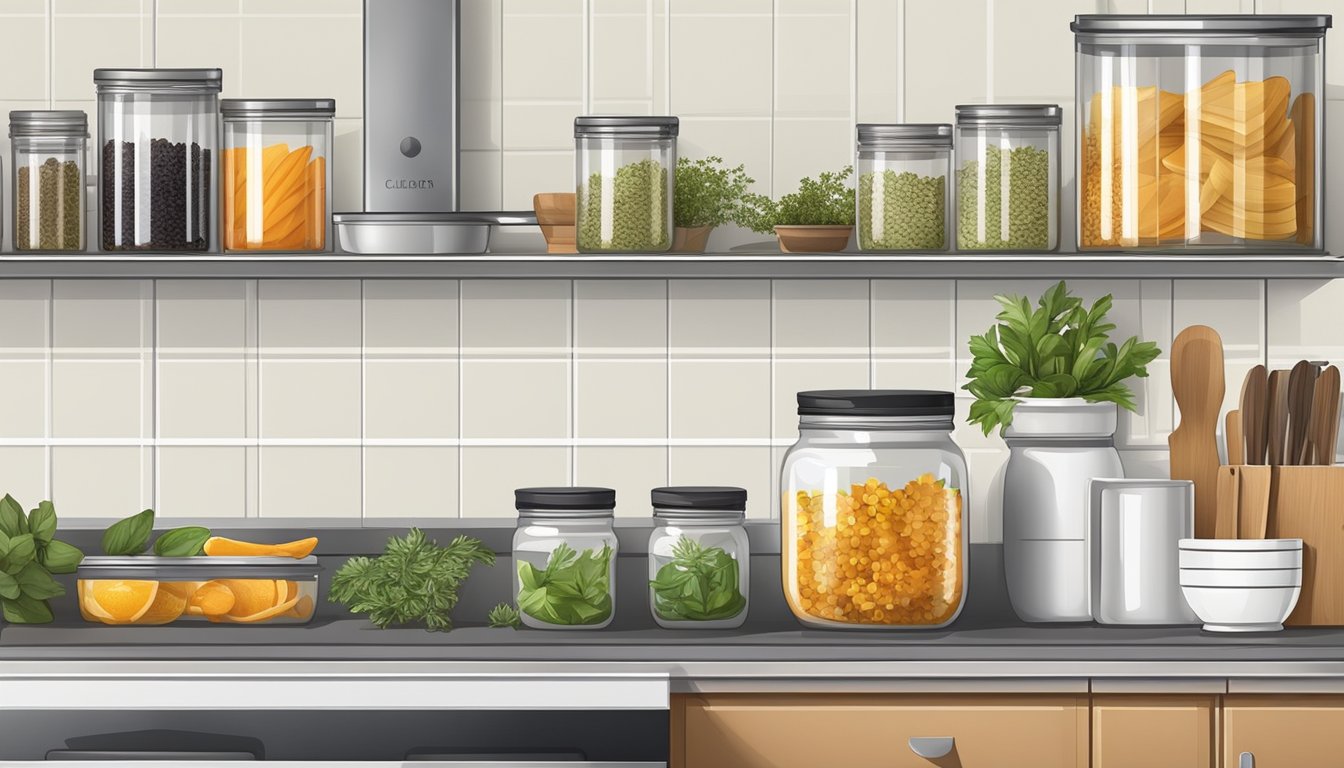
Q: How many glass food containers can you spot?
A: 11